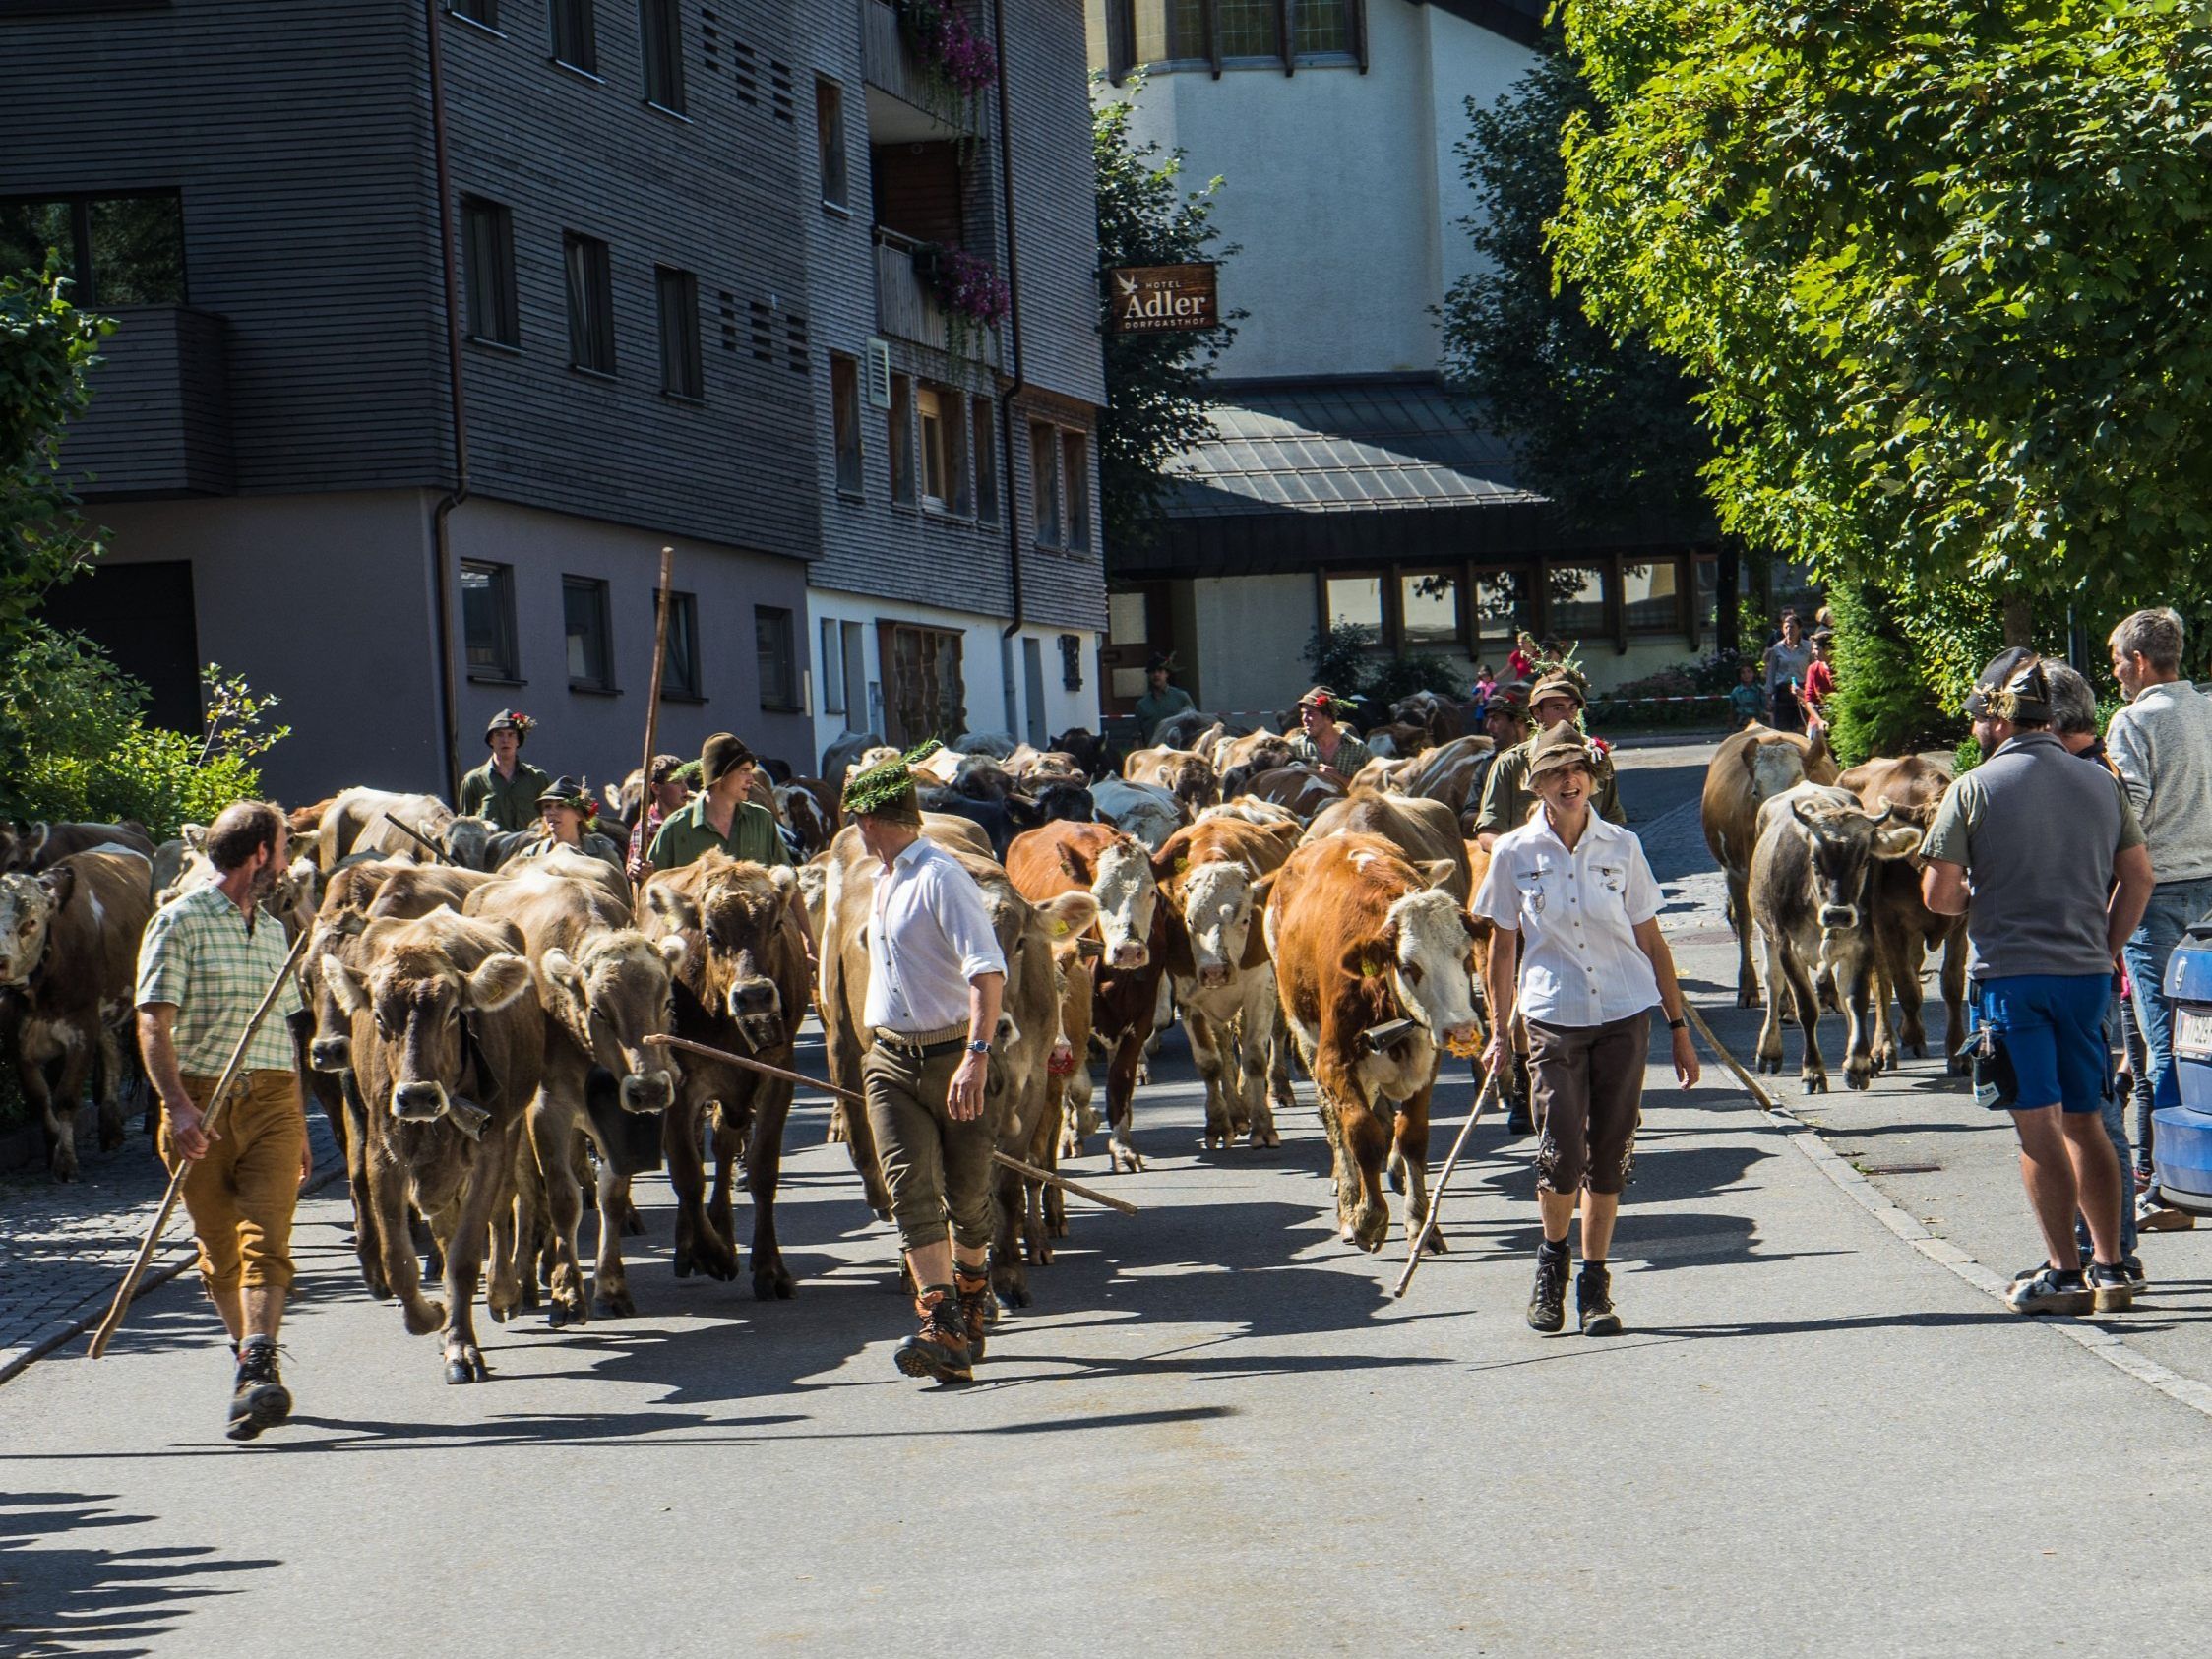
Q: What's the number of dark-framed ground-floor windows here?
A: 4